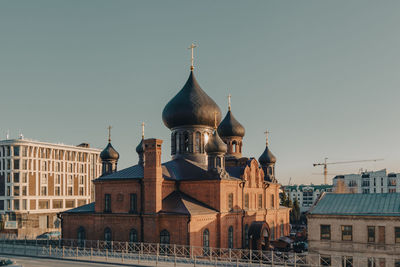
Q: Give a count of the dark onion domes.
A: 6